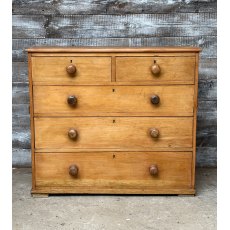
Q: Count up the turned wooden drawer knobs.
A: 8